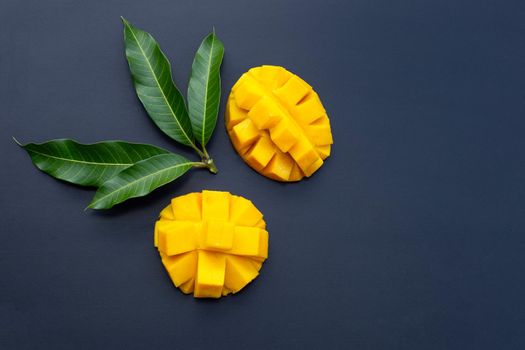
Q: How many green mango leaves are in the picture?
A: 4